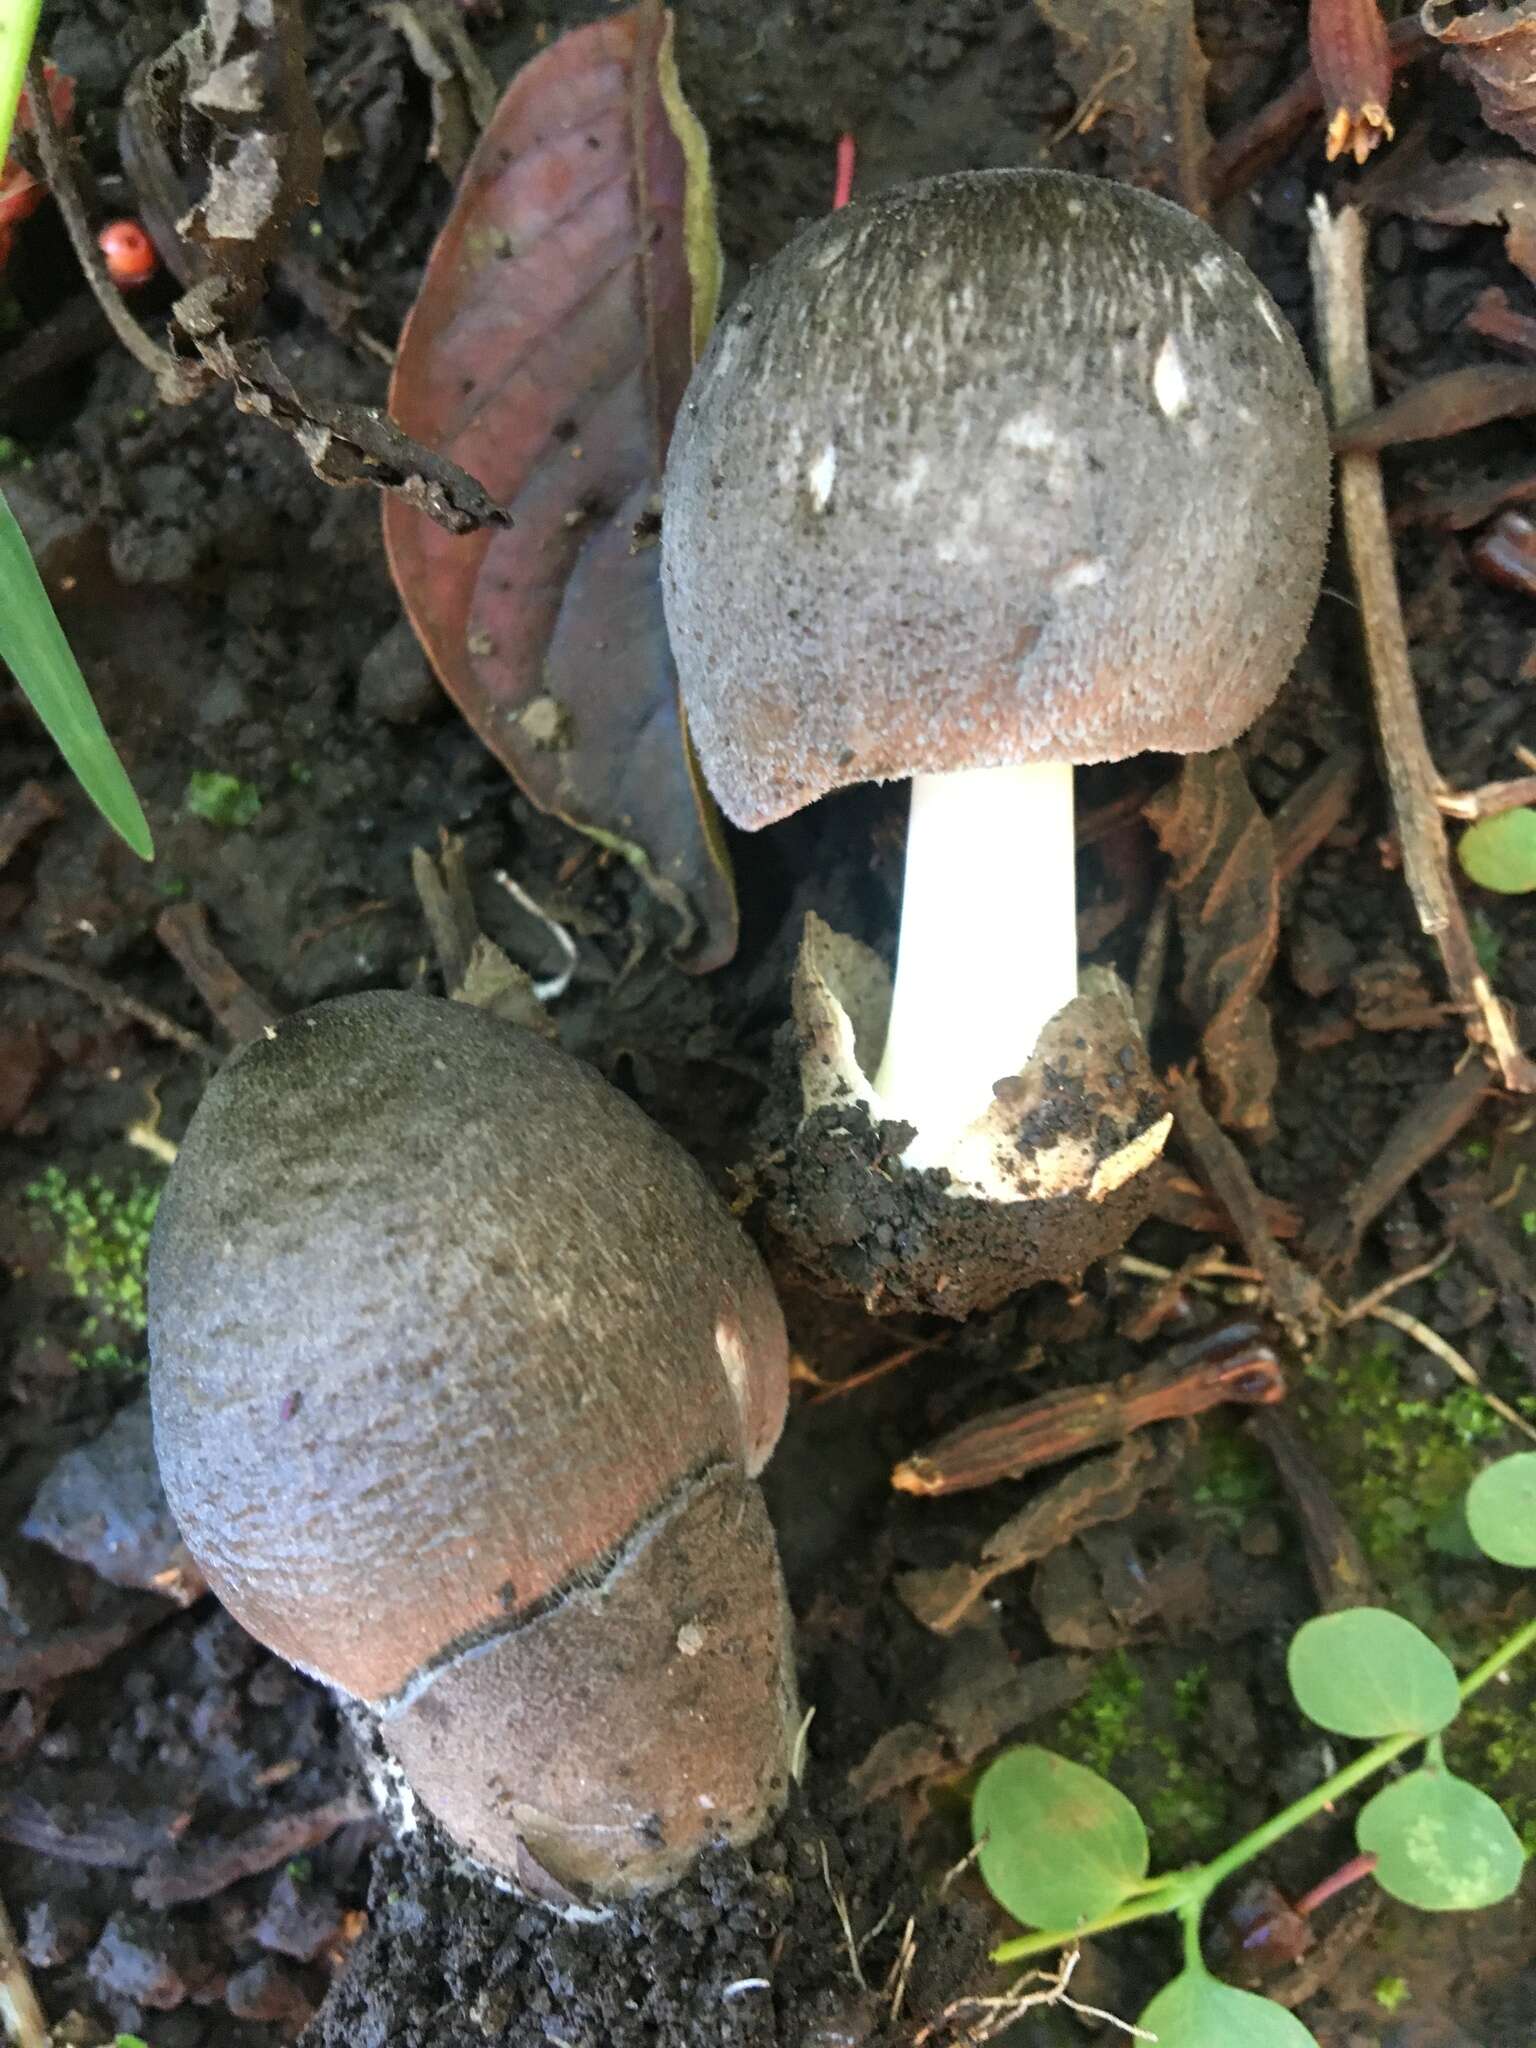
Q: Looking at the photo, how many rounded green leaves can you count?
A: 6